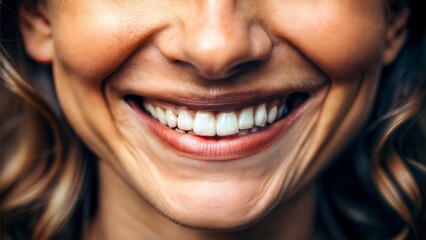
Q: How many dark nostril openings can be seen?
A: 2